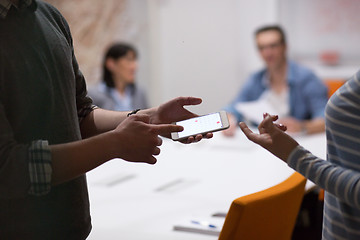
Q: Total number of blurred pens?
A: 1